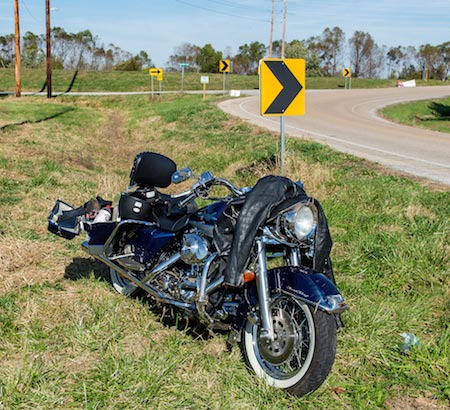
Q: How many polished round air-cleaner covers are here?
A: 1